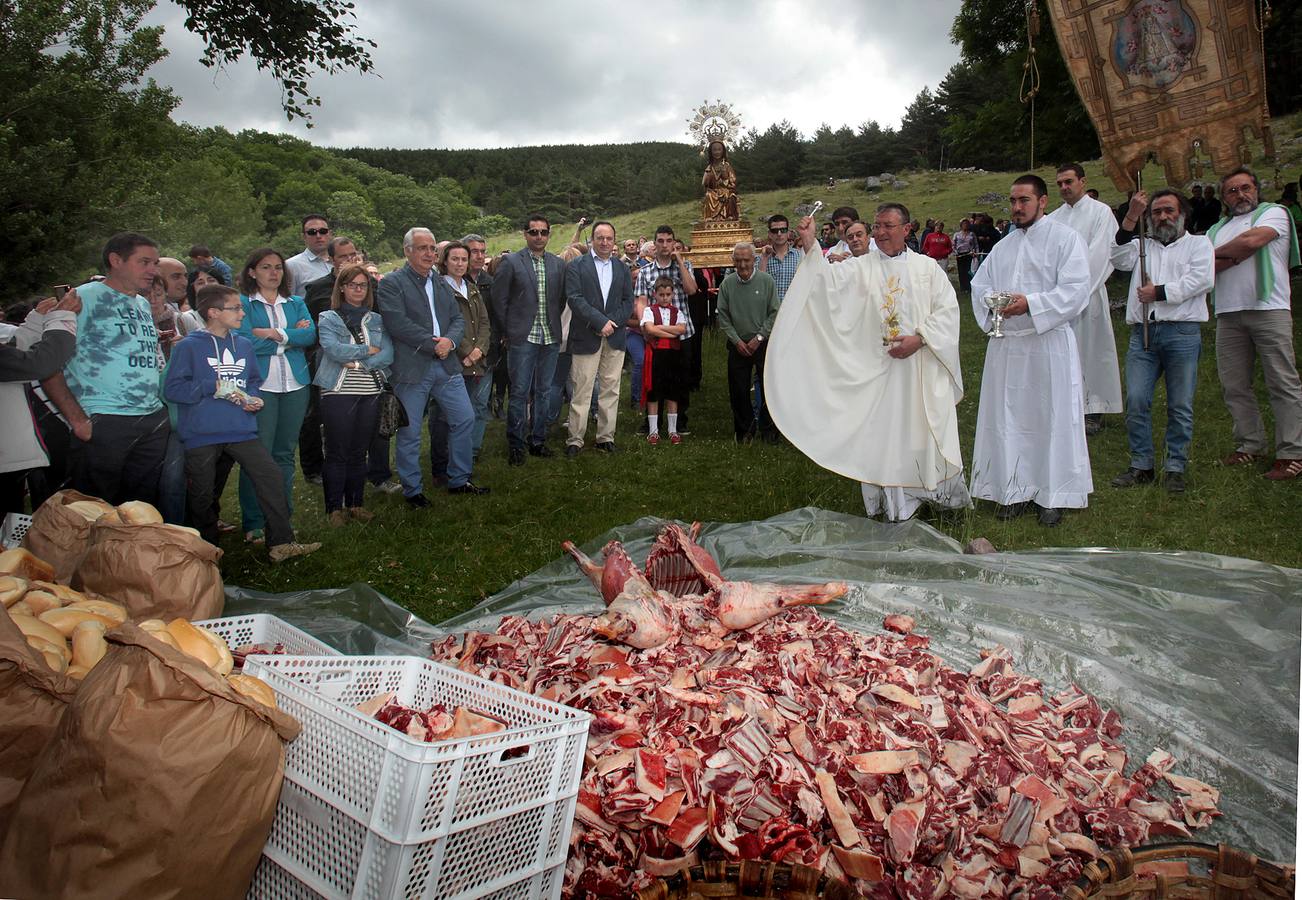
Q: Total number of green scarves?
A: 1